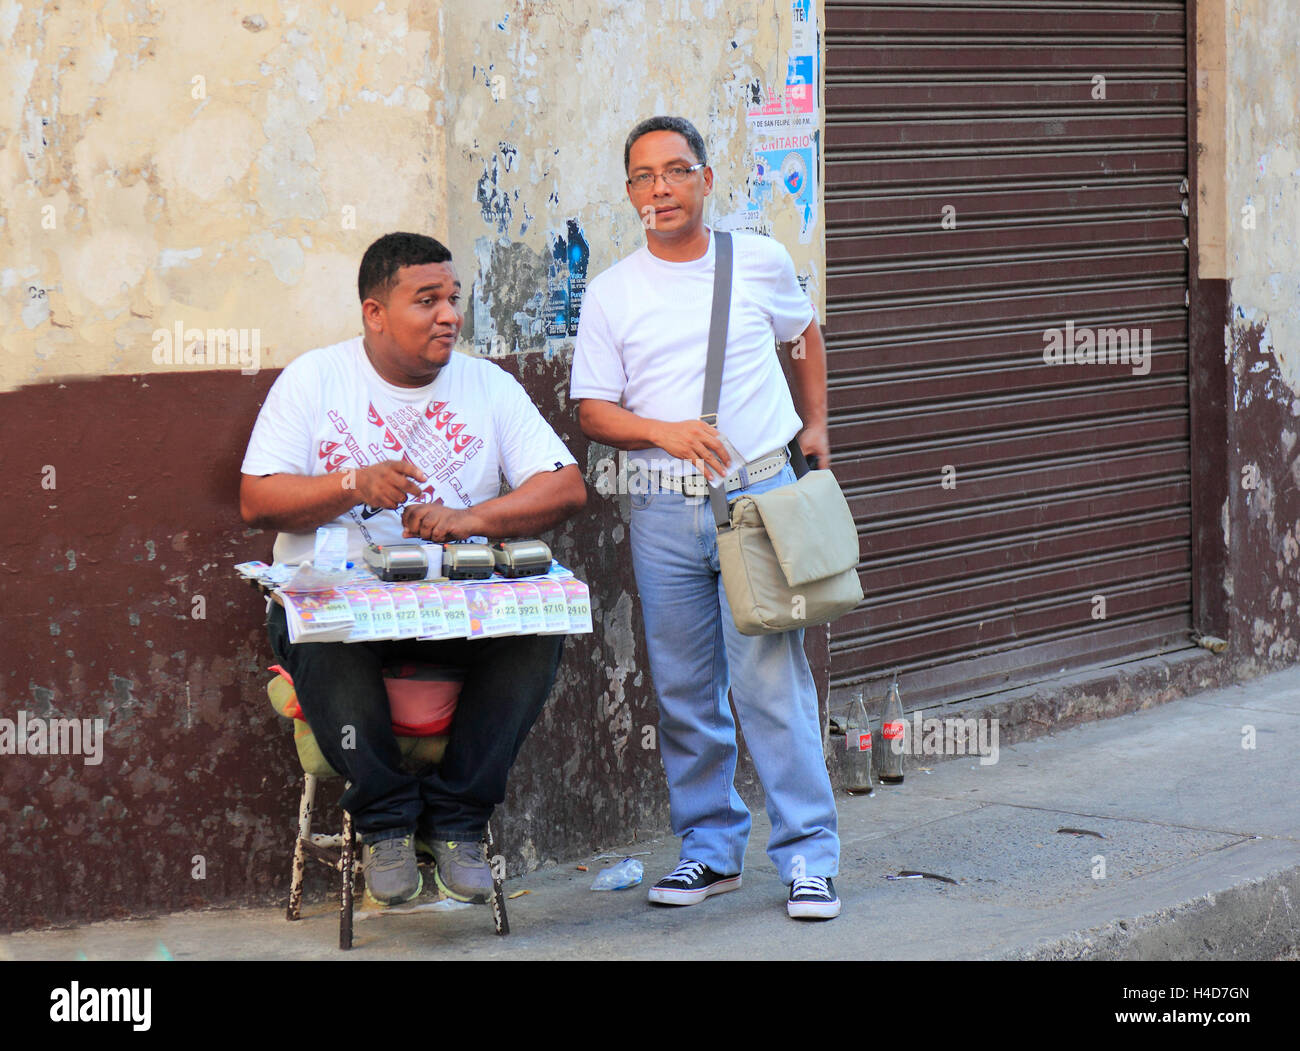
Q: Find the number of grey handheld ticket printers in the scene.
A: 3